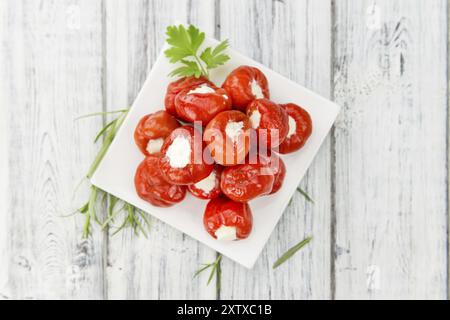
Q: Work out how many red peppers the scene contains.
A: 13